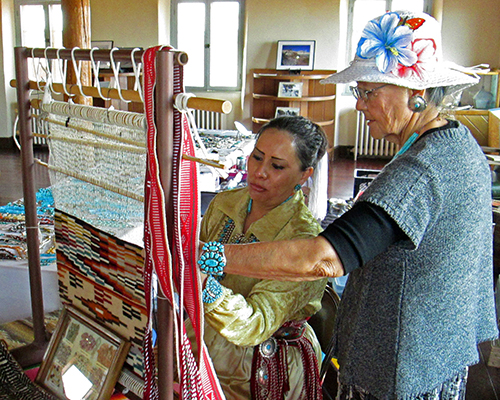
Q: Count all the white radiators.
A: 3